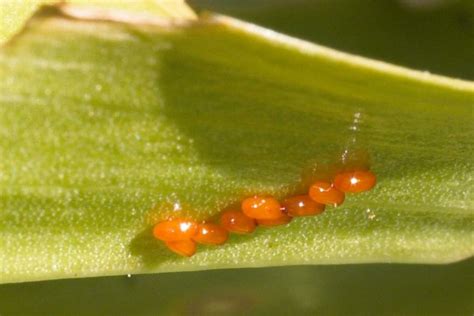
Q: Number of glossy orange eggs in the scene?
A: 9